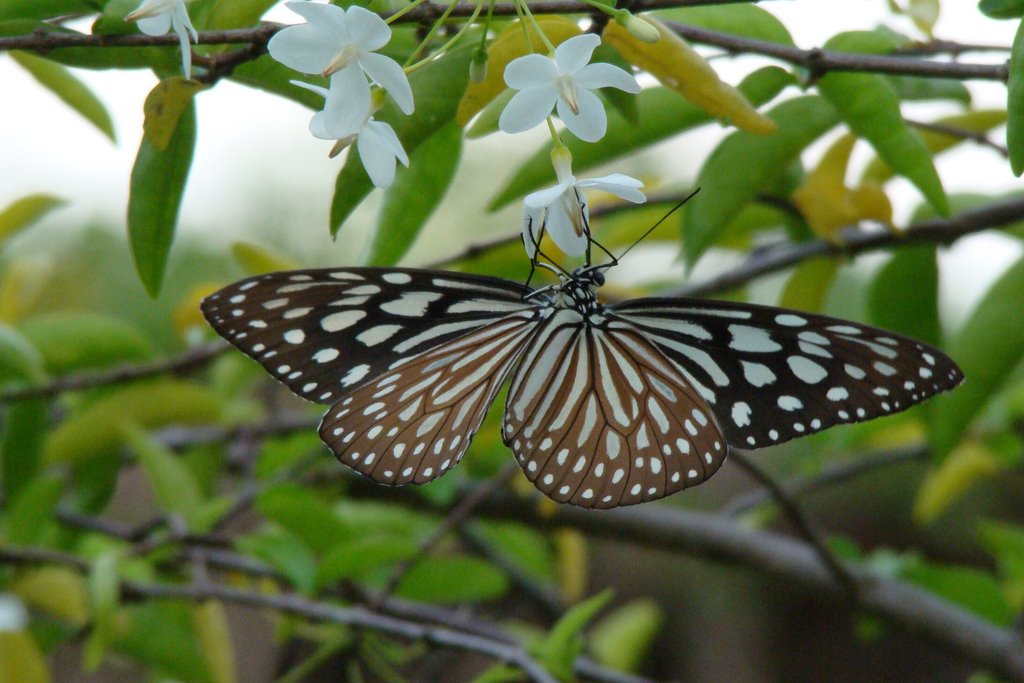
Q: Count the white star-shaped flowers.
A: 5